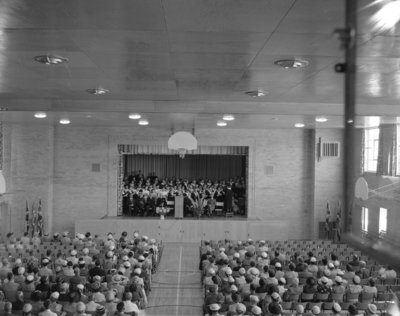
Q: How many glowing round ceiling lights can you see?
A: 8